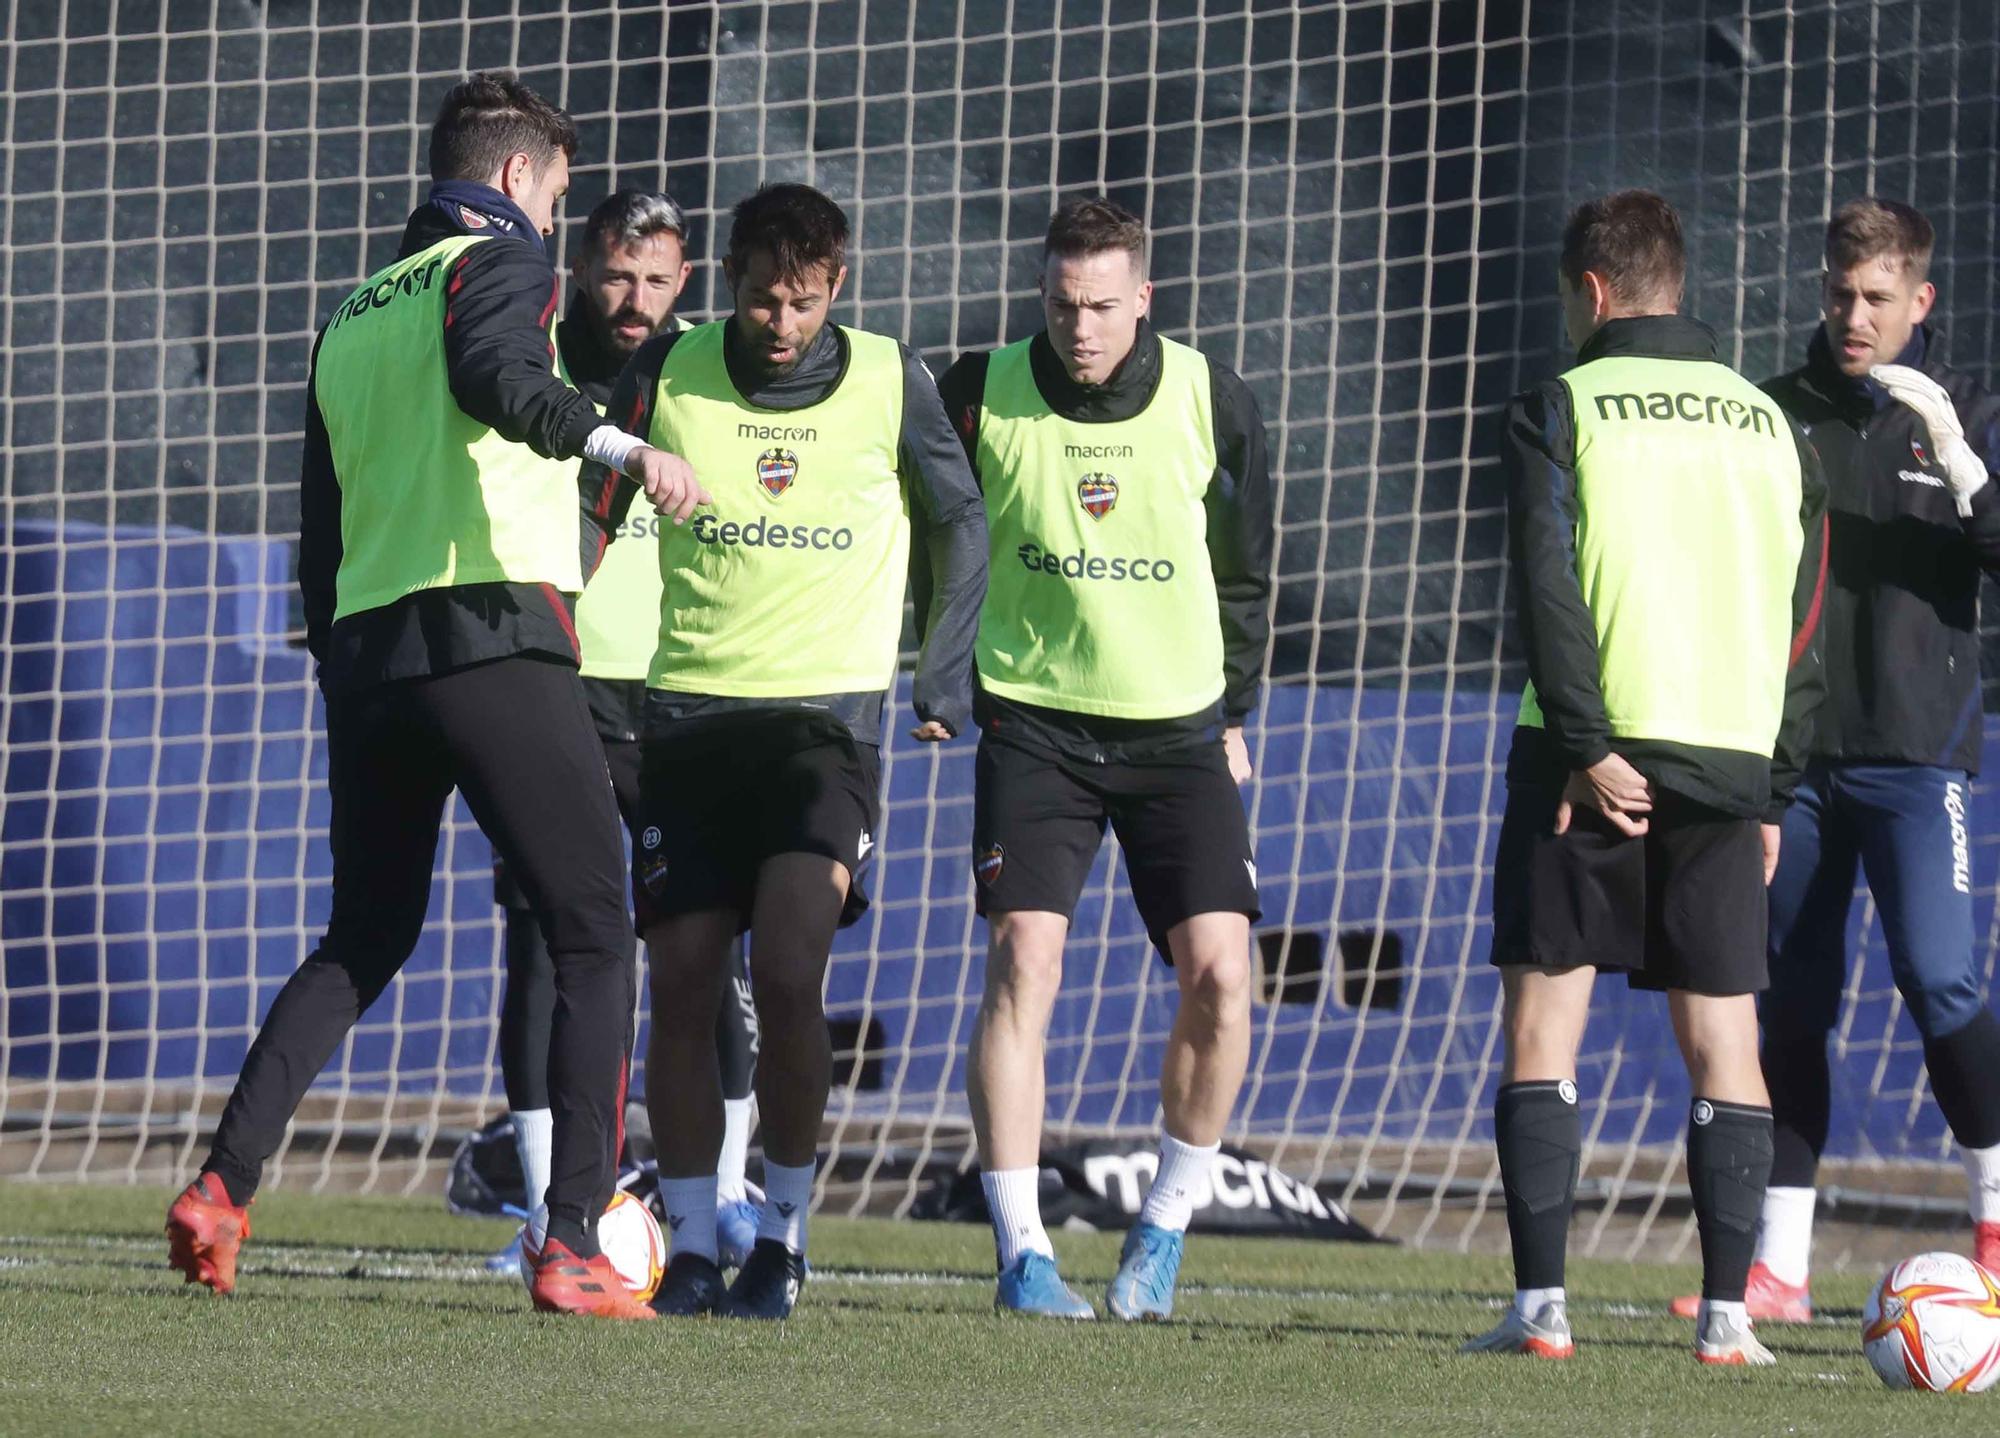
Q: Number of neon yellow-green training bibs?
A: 5